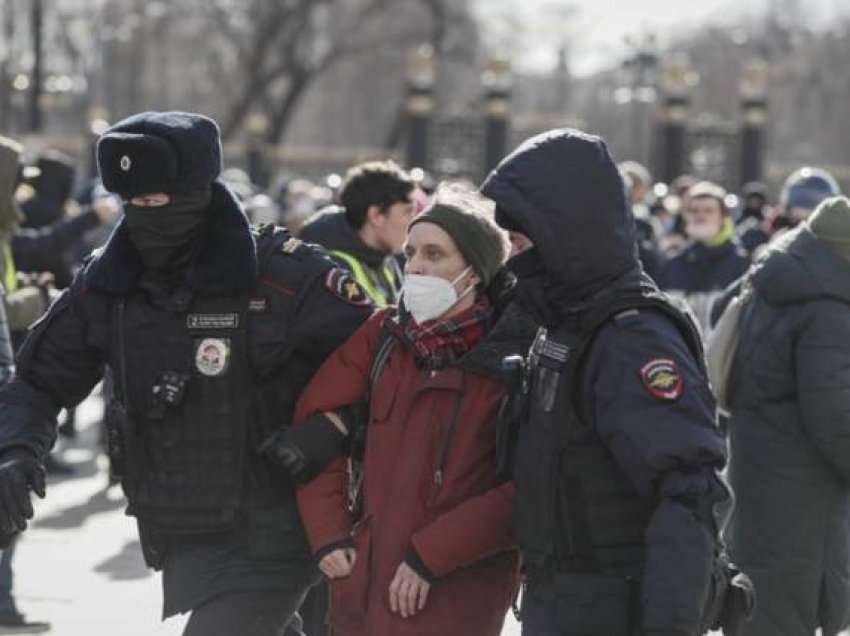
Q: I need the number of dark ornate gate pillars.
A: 4